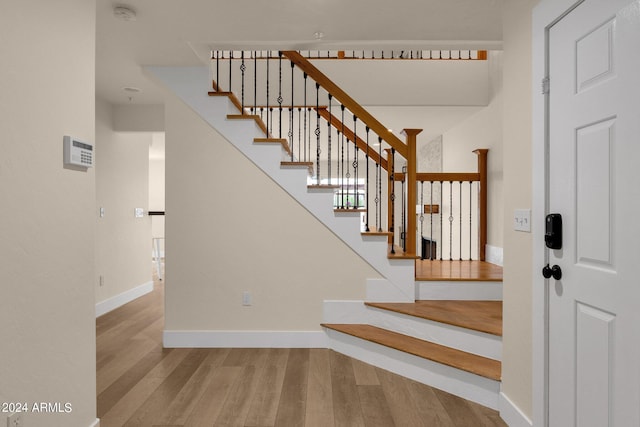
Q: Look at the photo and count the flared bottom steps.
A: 2